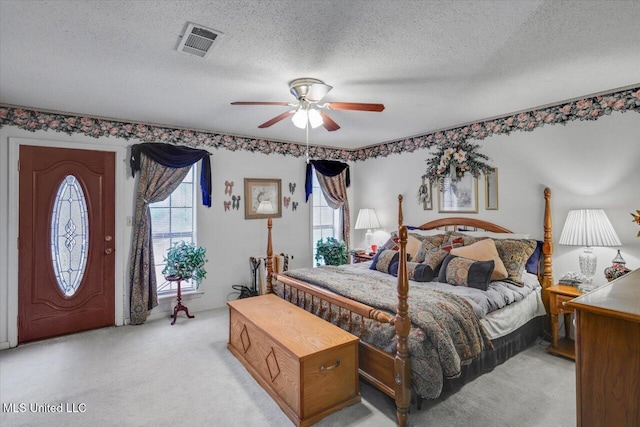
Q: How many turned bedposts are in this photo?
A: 4